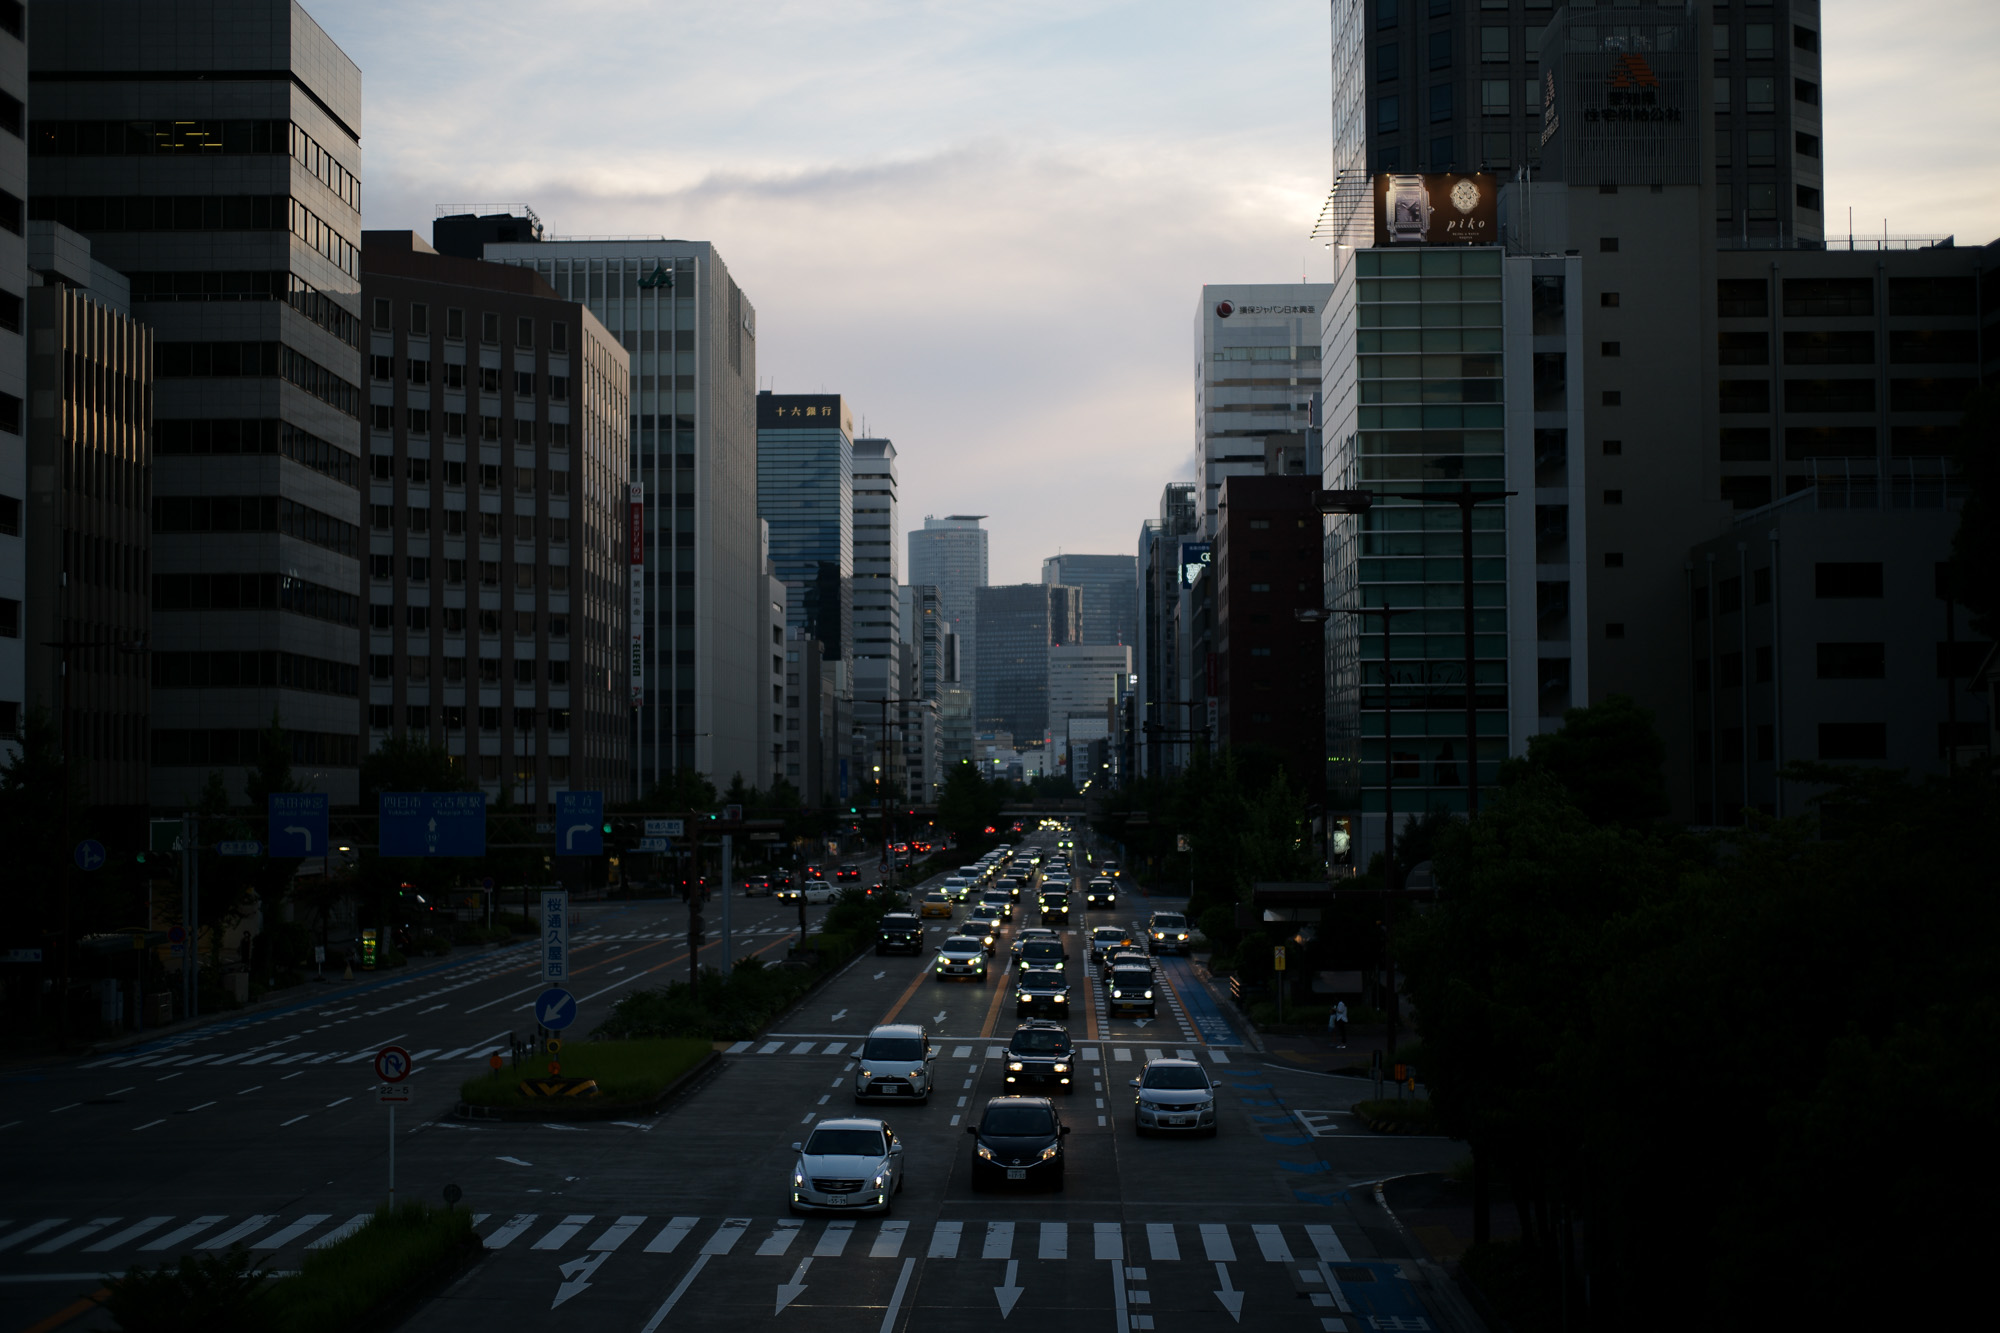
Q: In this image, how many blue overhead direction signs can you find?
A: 3